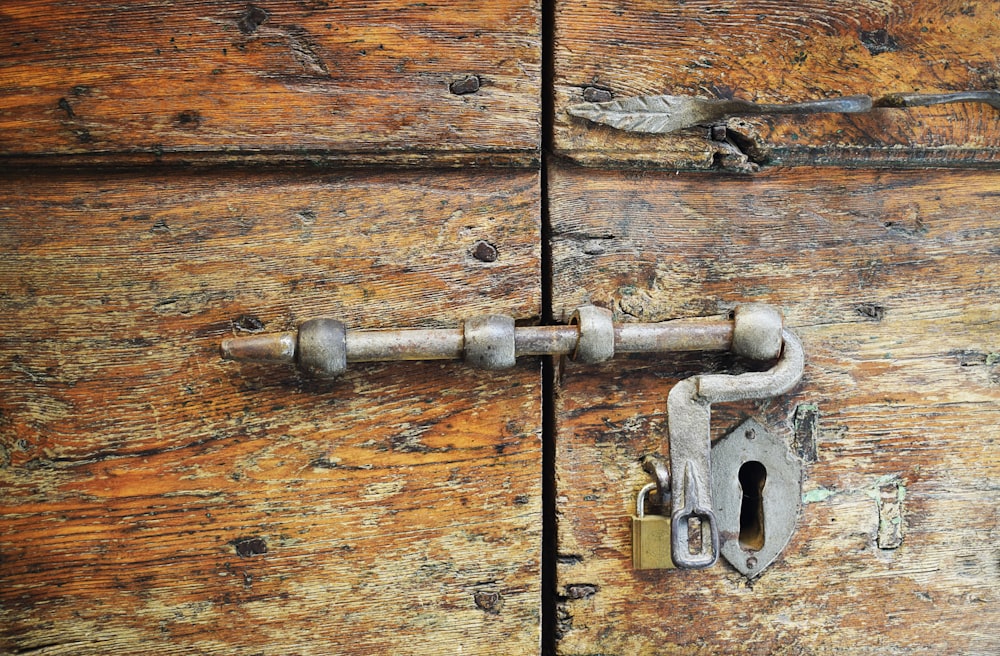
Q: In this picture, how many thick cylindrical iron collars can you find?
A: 4